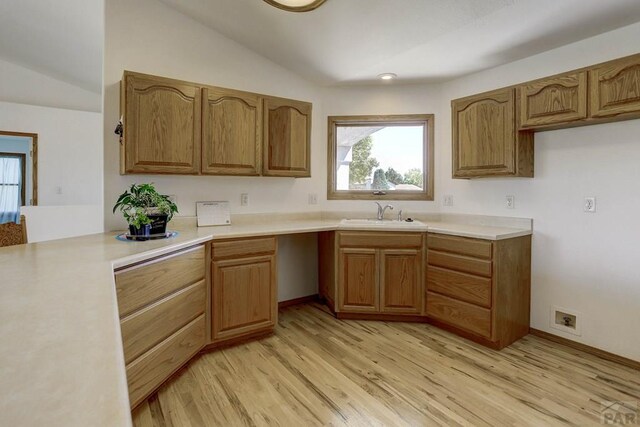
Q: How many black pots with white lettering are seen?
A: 1